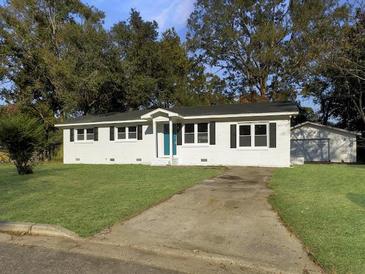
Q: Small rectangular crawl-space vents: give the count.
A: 4